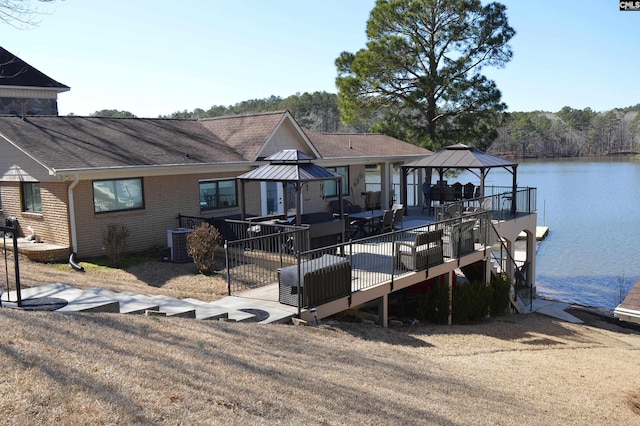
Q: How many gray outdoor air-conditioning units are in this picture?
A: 1